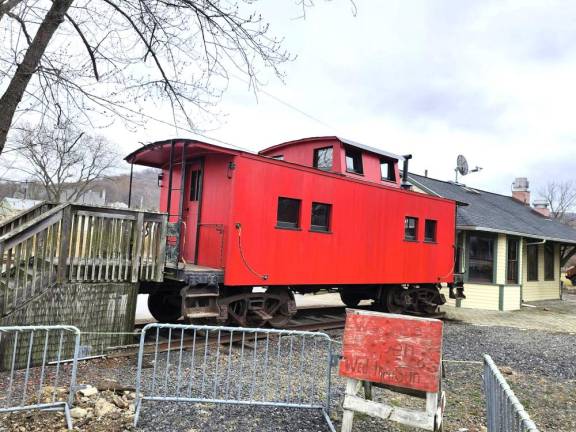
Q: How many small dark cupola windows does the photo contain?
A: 3